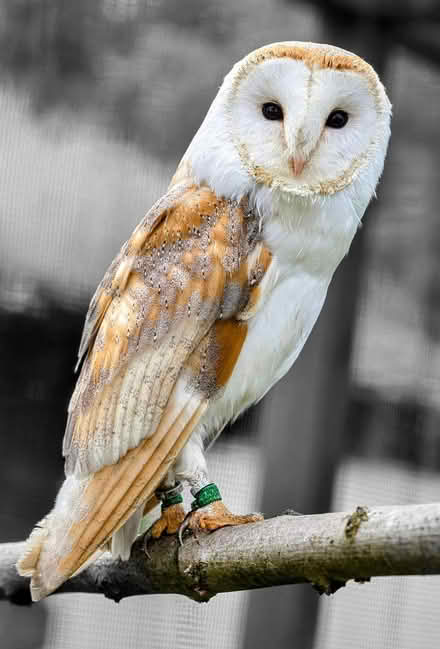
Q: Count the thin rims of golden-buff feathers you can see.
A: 1